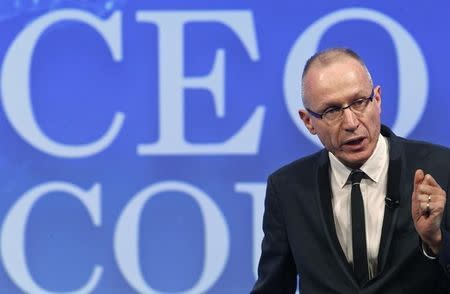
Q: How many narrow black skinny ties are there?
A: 1